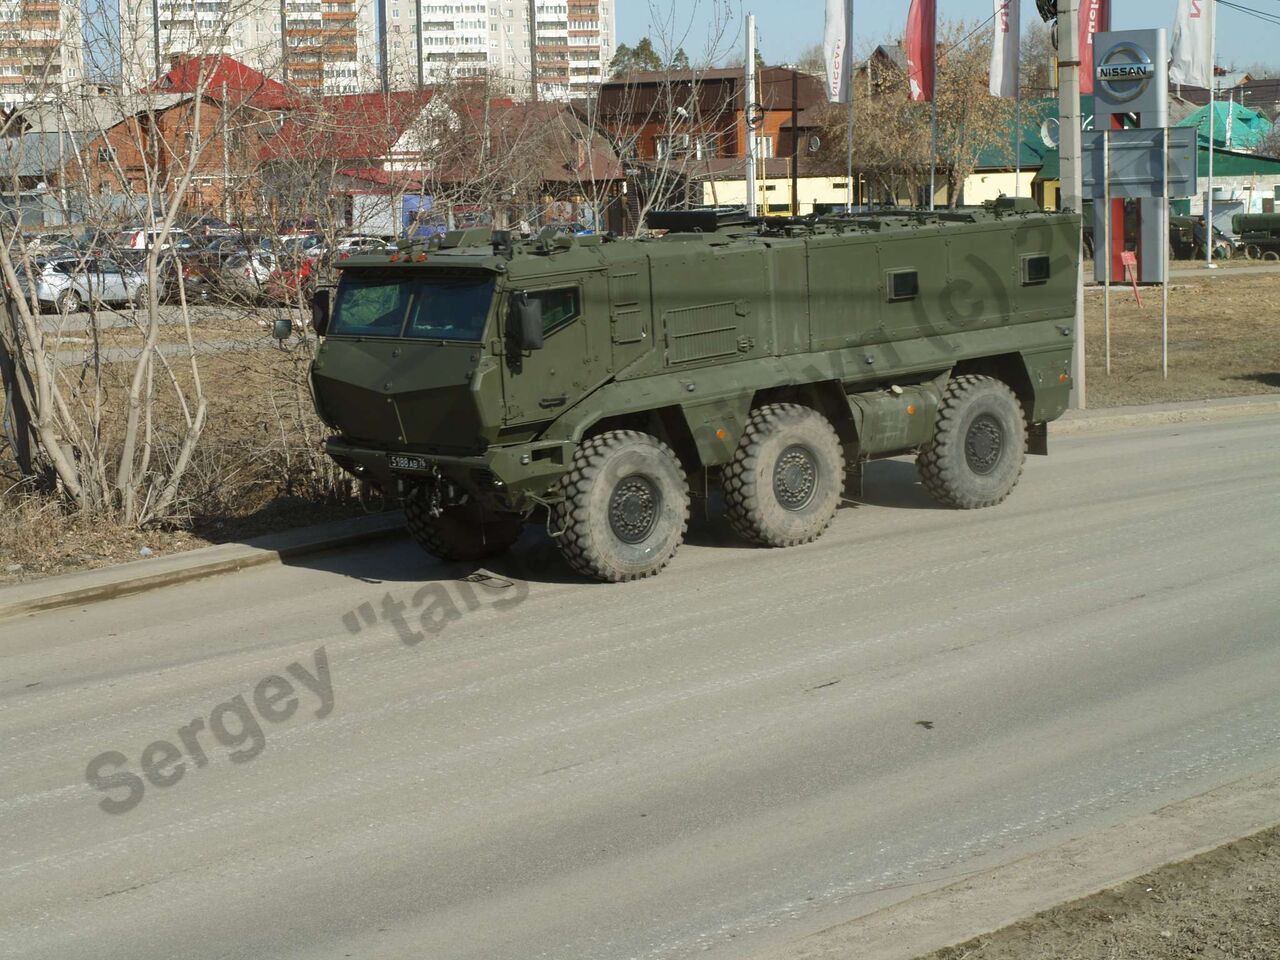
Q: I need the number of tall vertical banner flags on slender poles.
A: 5